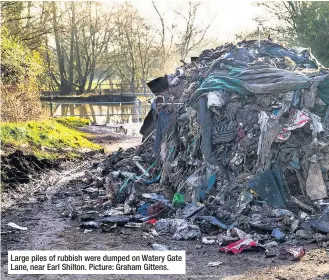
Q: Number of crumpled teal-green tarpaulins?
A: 1